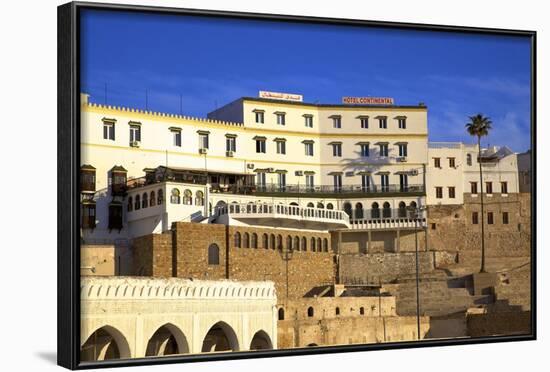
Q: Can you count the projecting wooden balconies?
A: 4